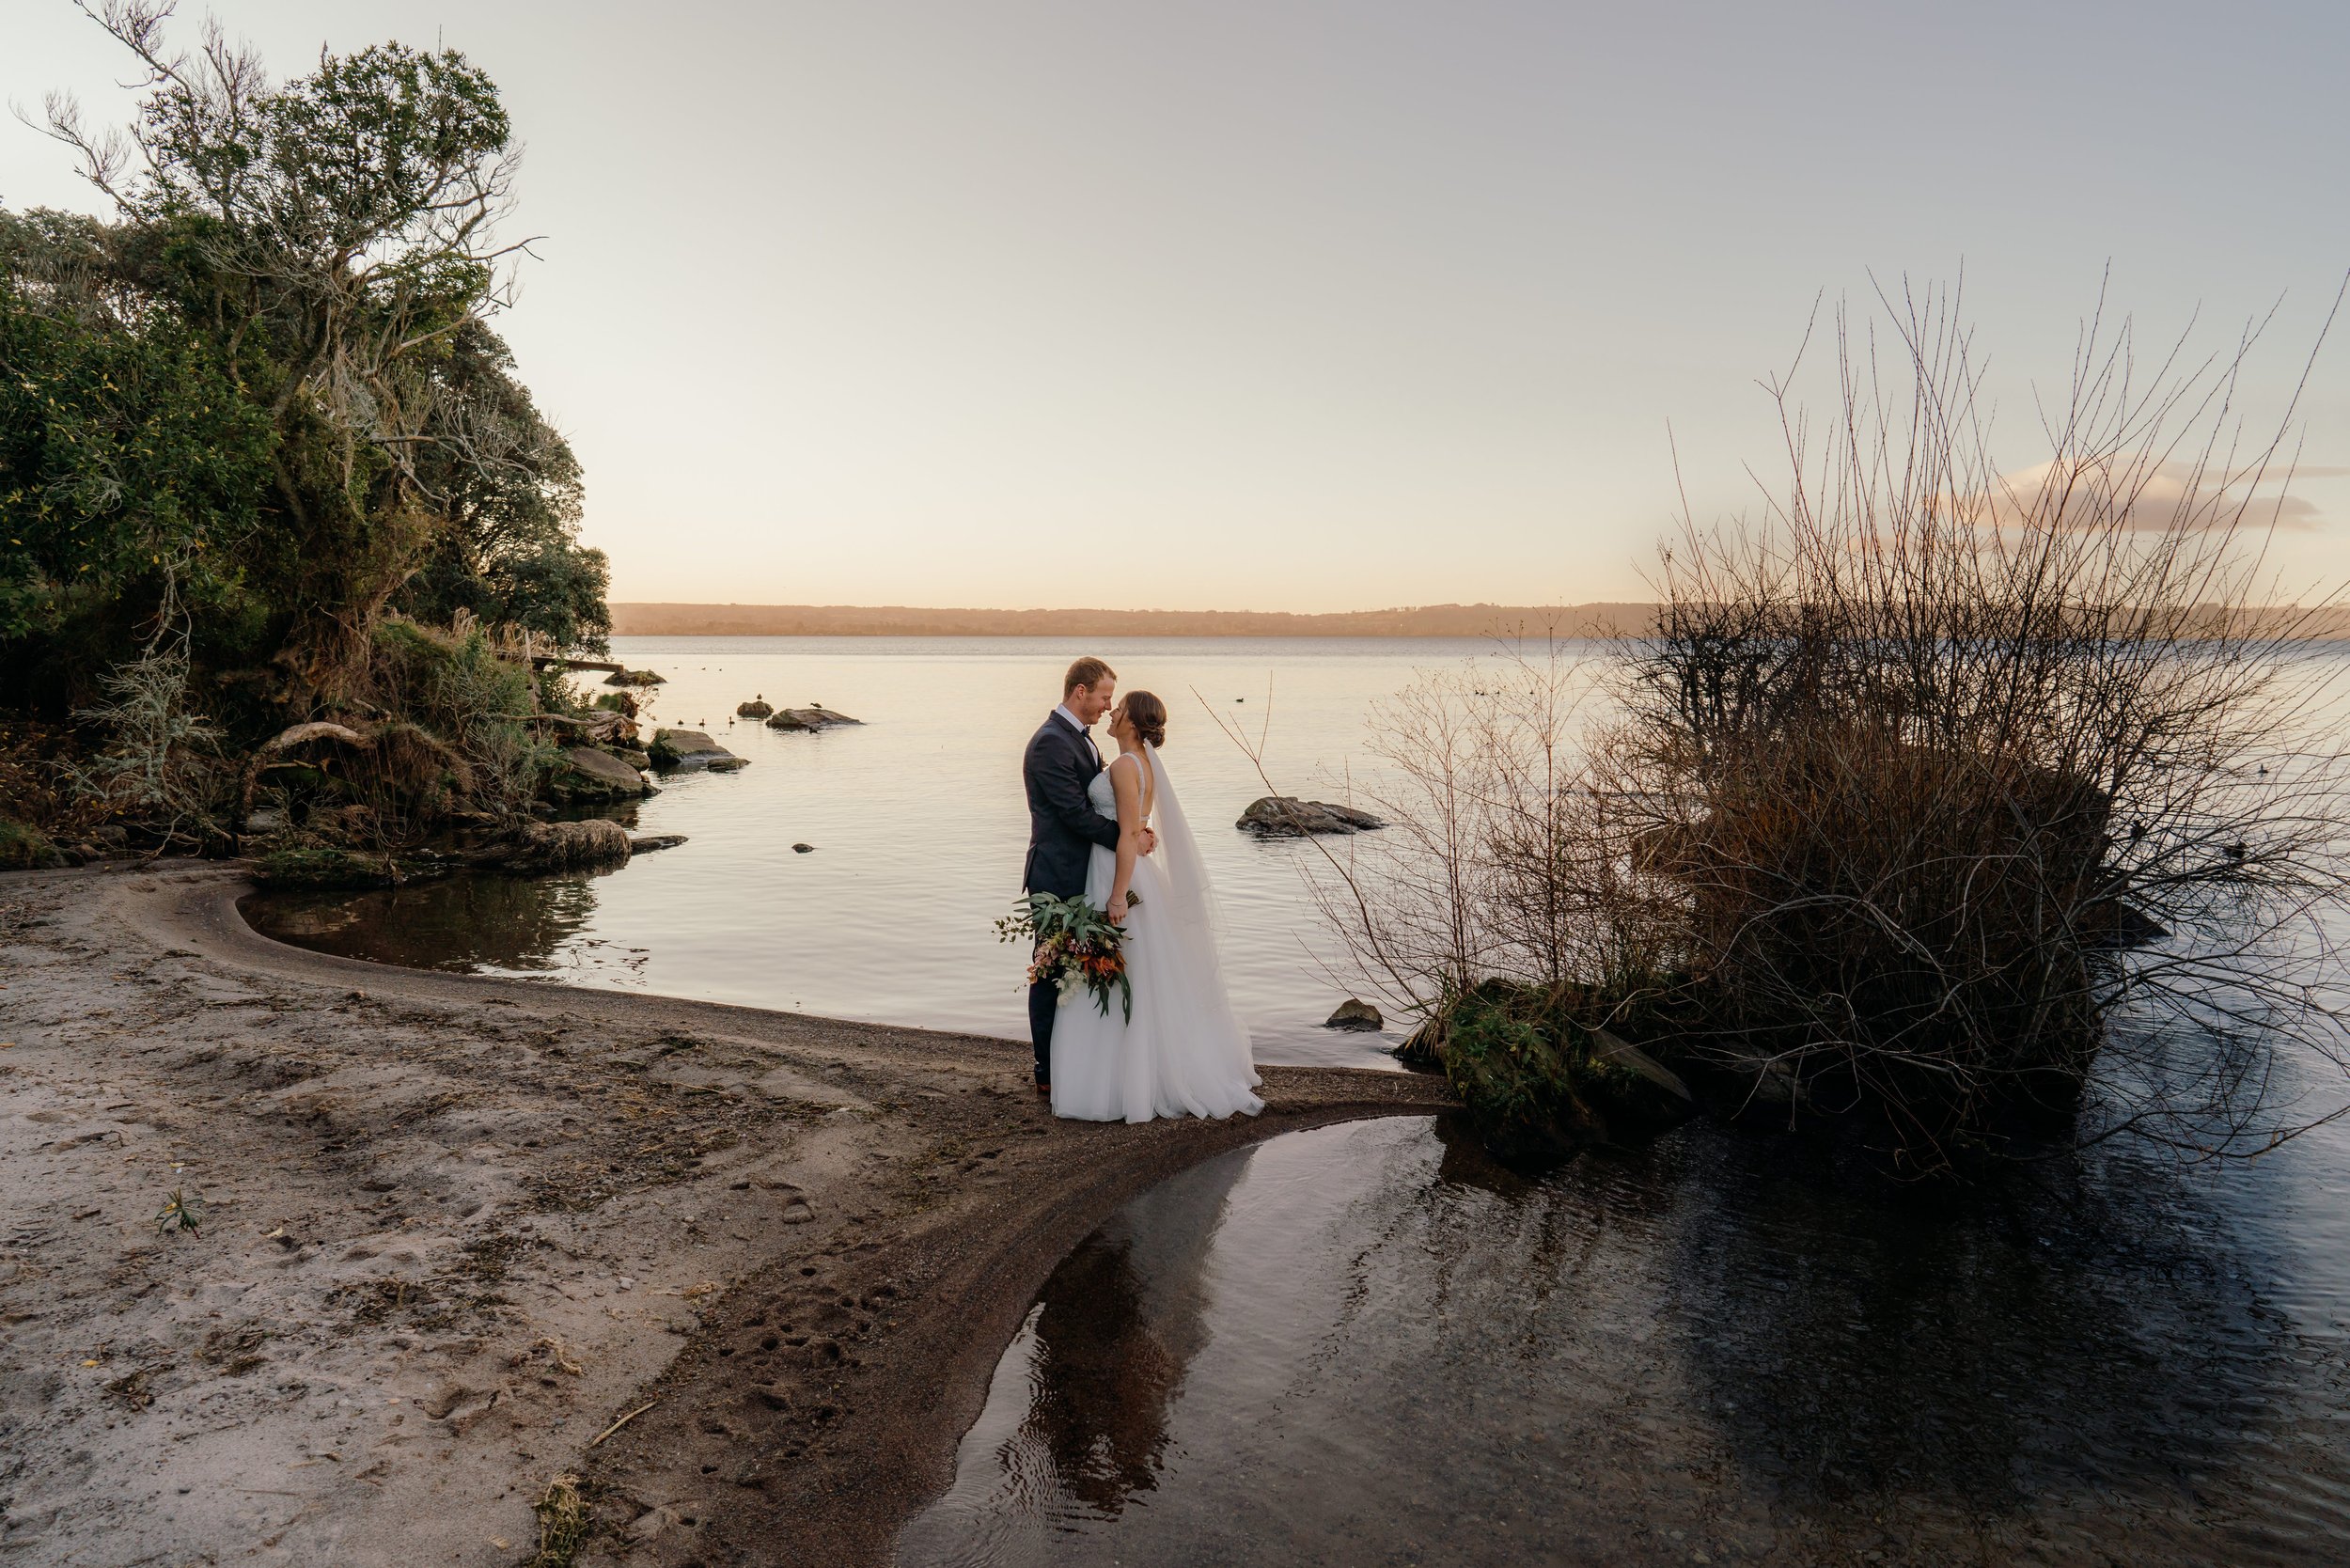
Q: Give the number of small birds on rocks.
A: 2